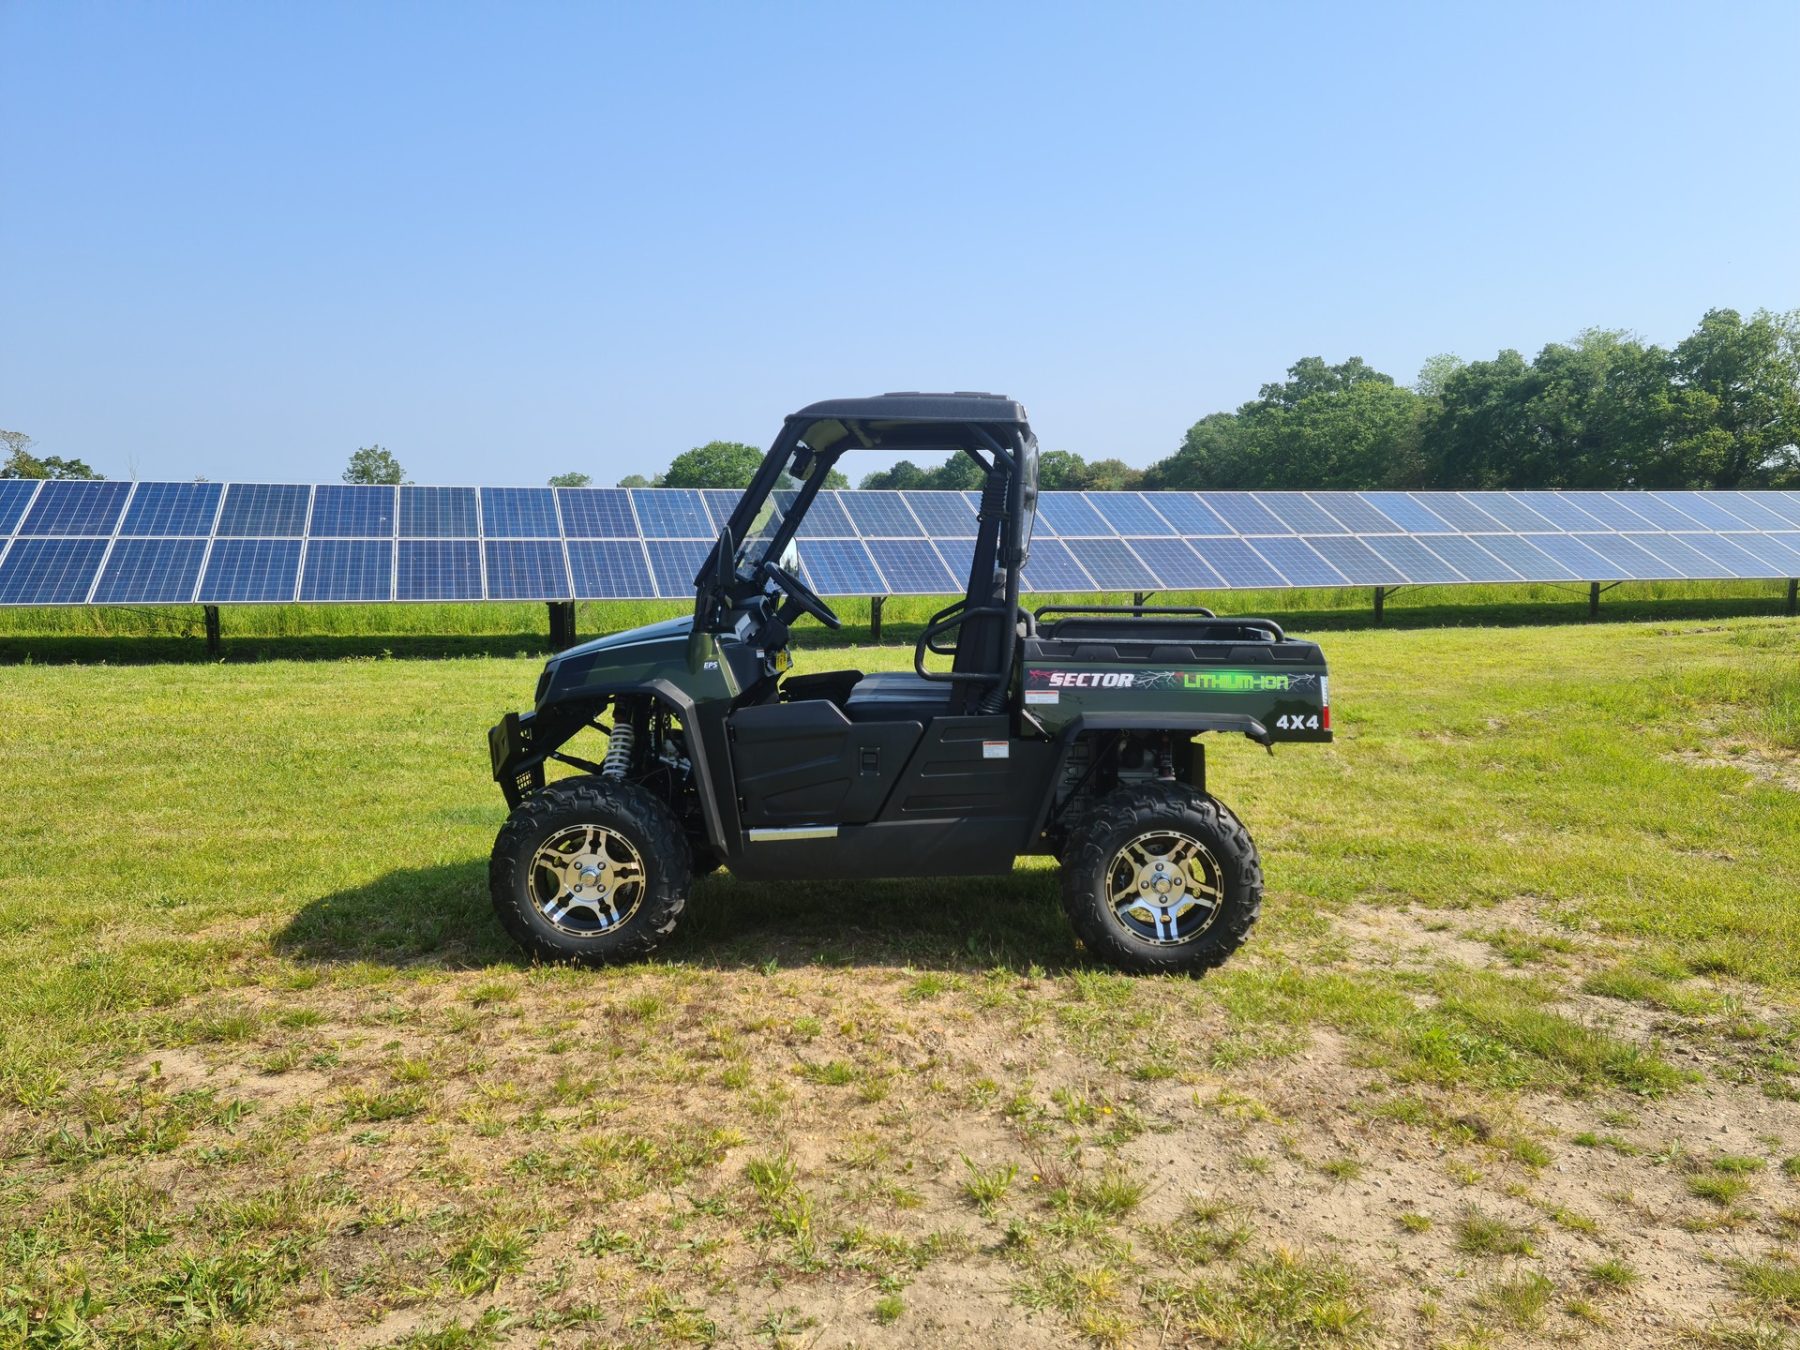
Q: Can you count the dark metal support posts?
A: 7